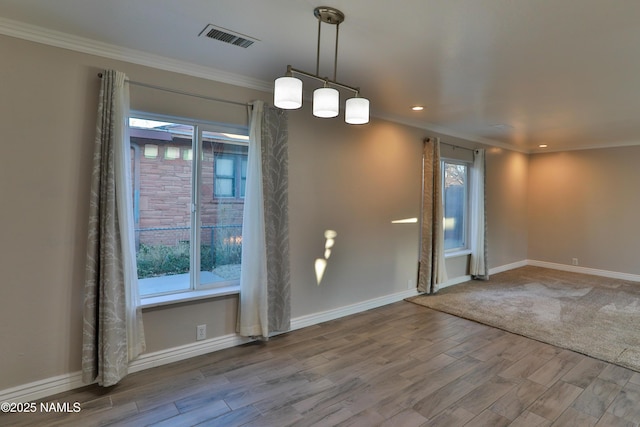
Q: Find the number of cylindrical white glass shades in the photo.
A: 3